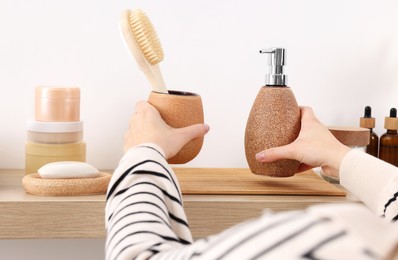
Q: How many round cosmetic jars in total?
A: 3